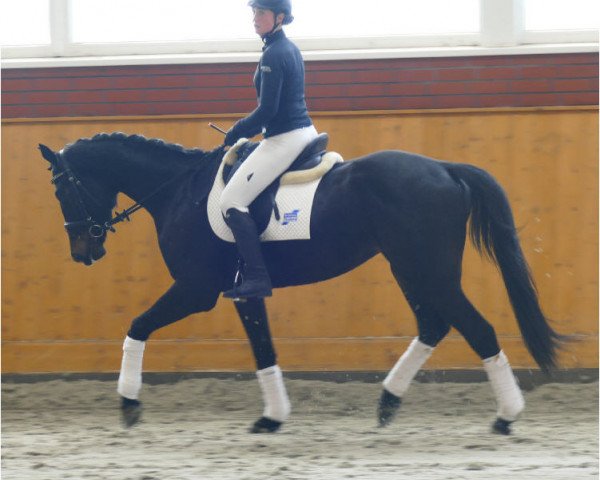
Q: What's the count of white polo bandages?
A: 4